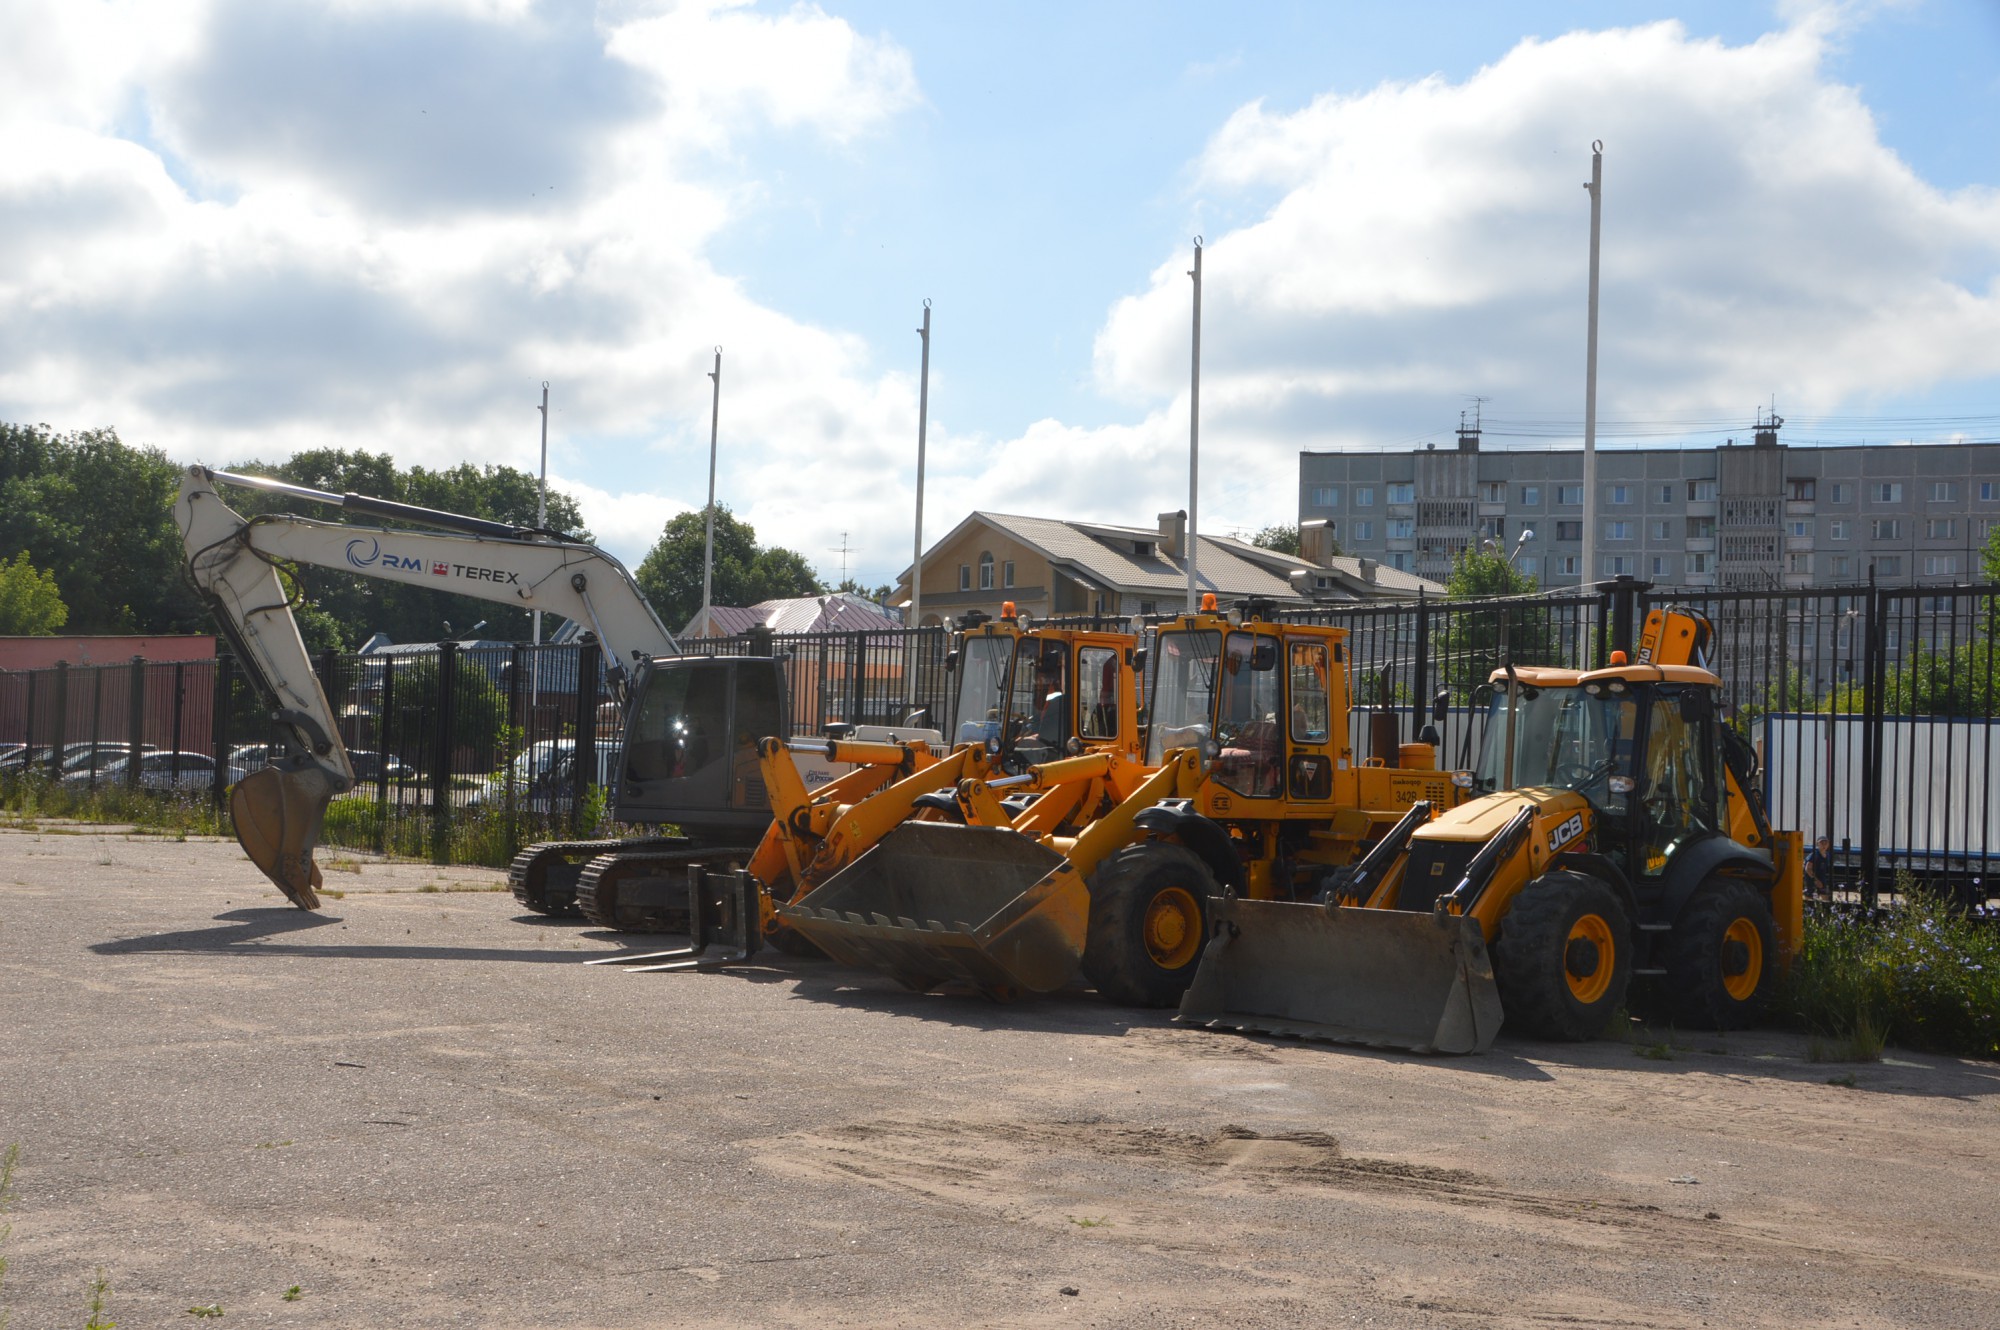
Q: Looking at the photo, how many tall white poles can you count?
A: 5